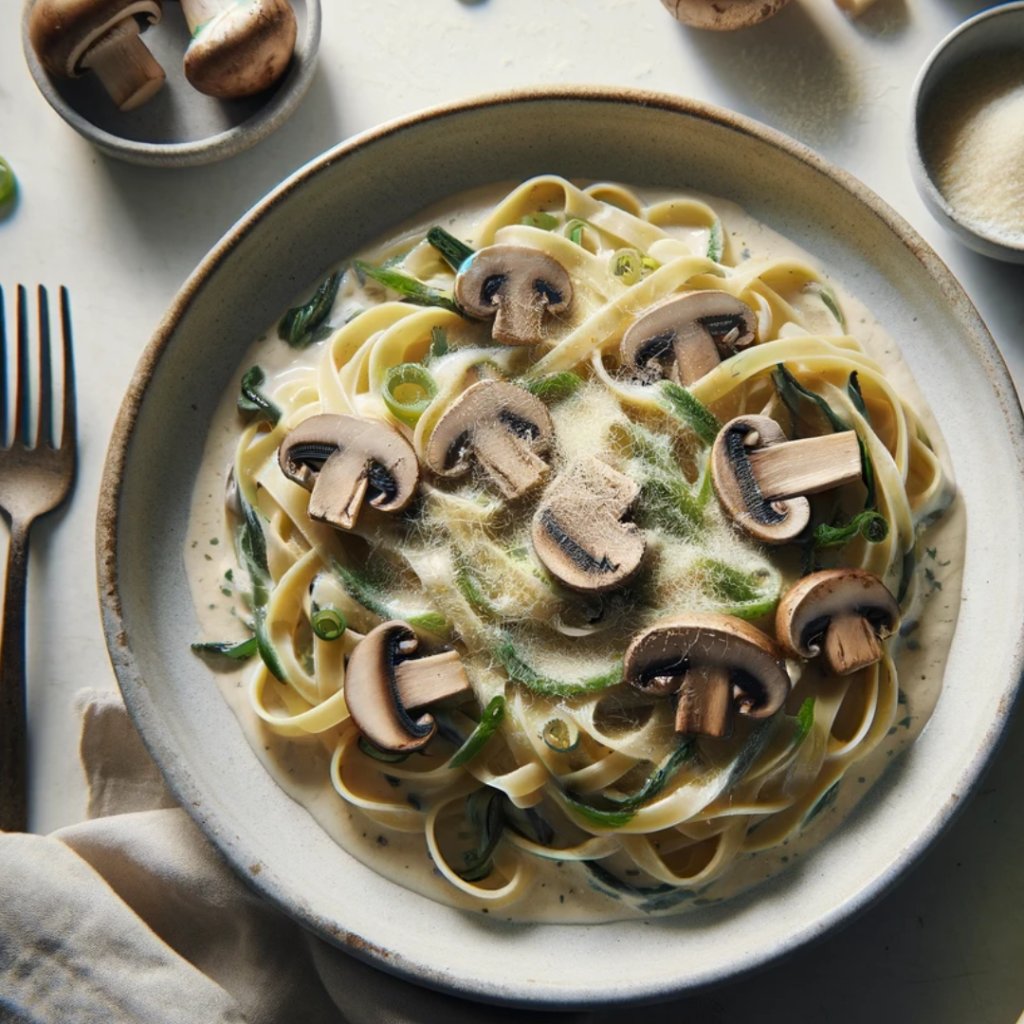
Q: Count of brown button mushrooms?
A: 12